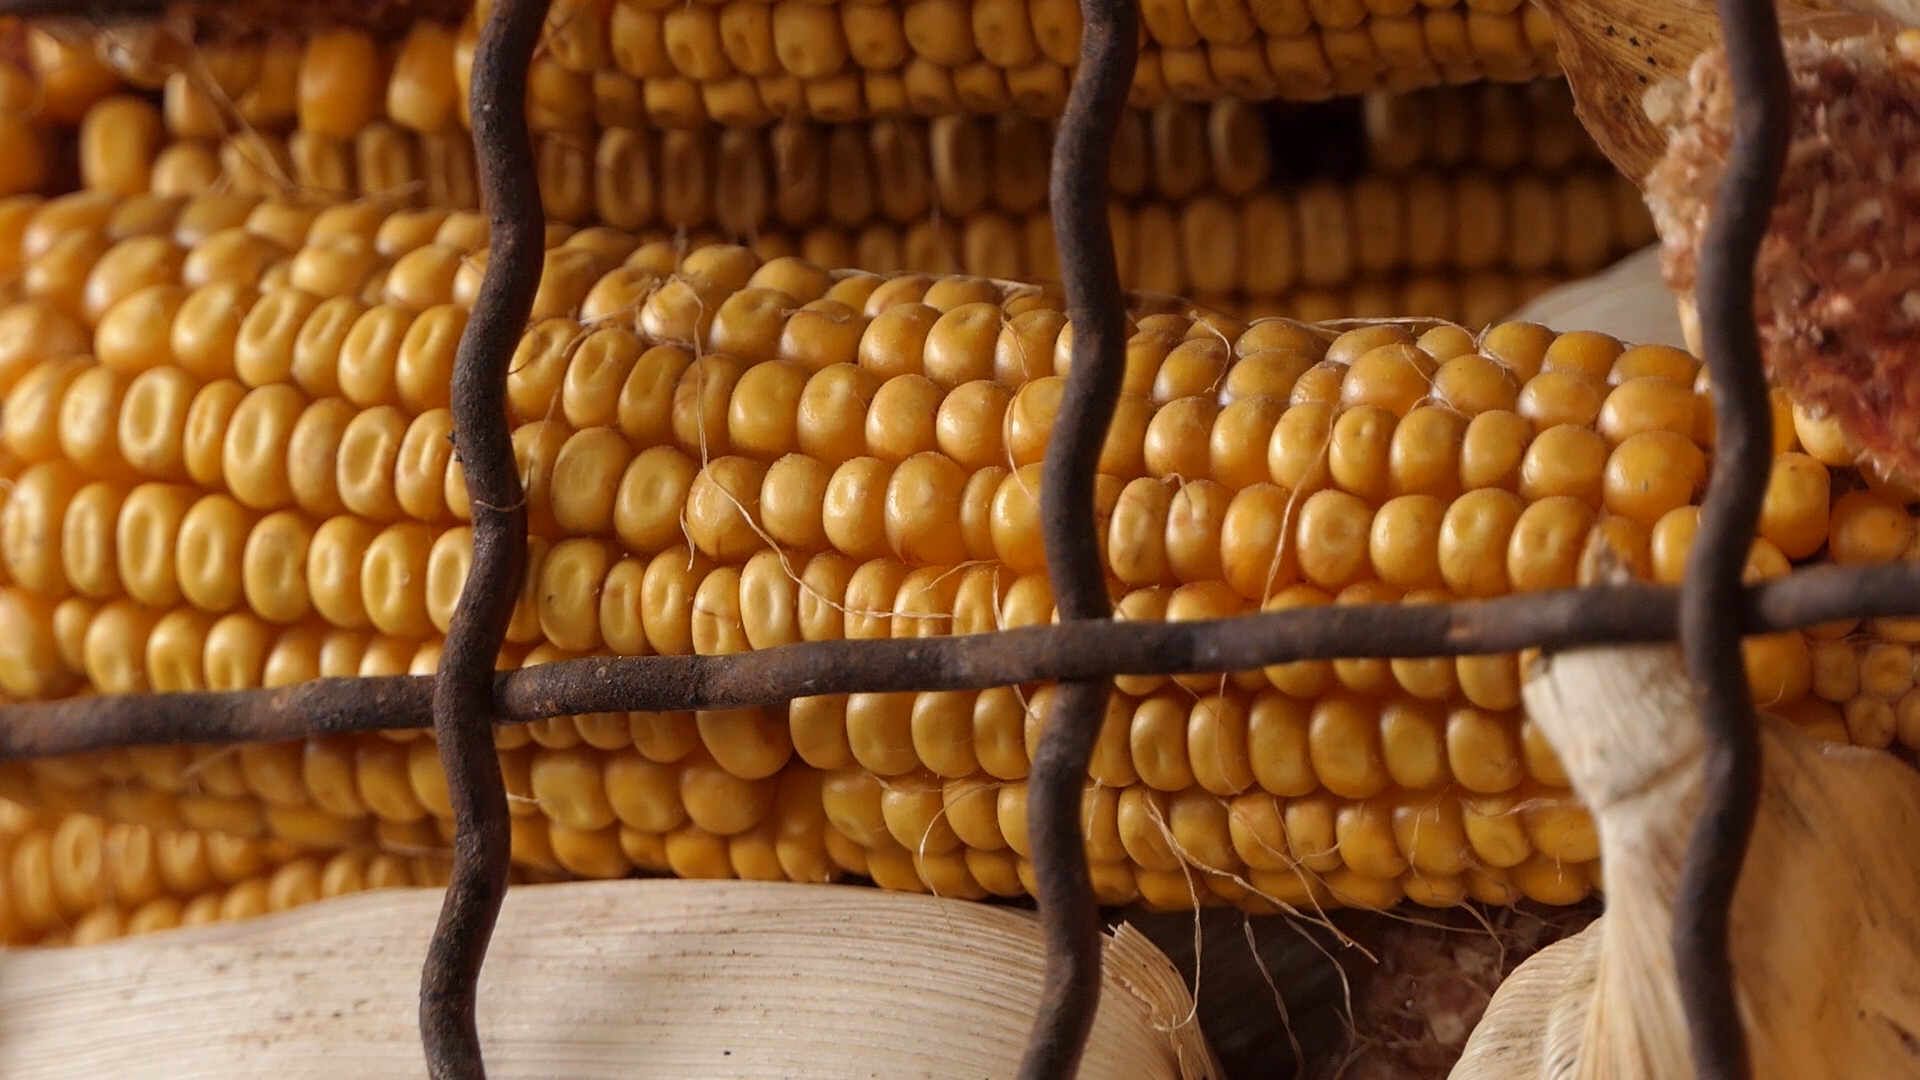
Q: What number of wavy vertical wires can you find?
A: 3